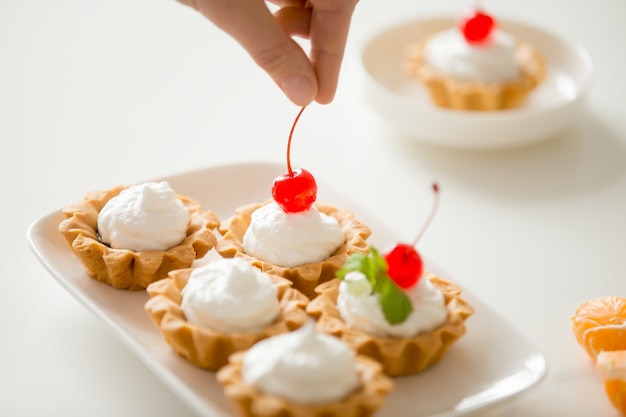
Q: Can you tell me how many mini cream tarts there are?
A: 6